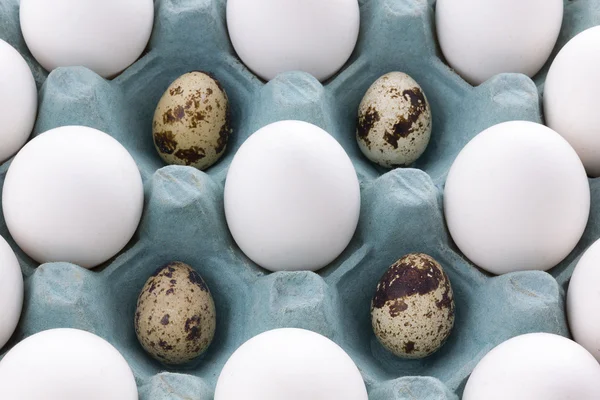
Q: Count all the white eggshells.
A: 13